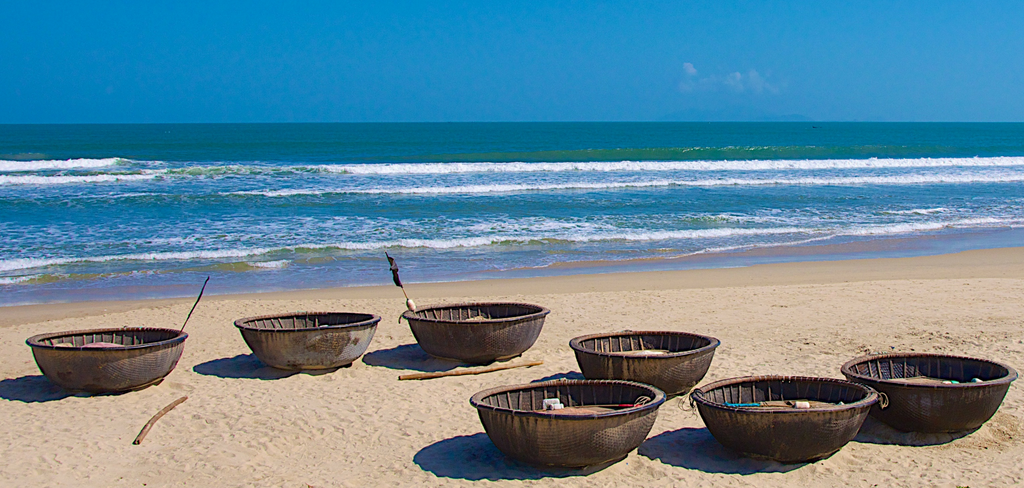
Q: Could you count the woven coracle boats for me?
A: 7